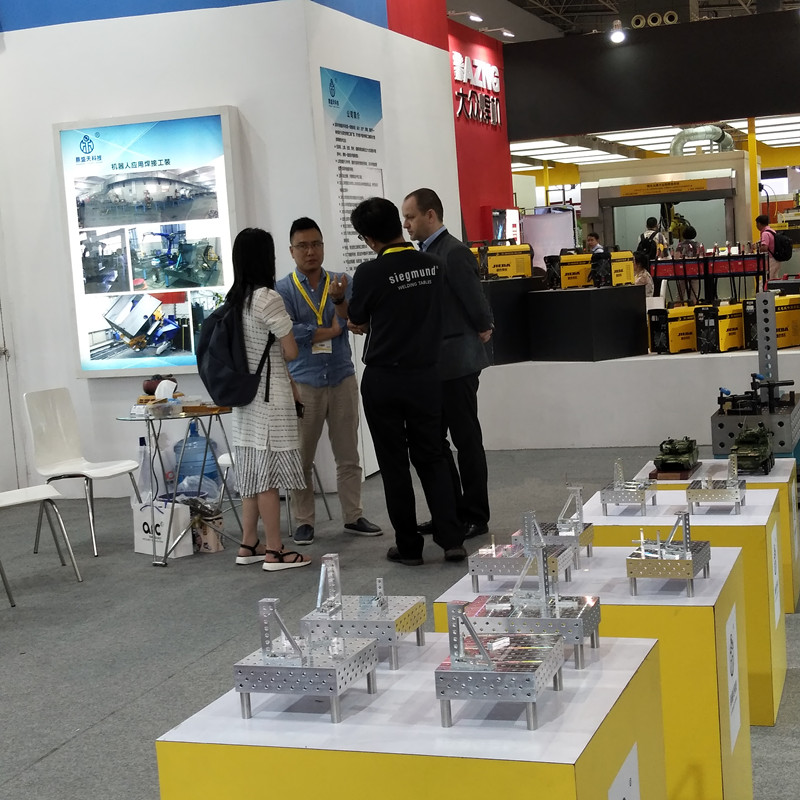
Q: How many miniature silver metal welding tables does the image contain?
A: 9